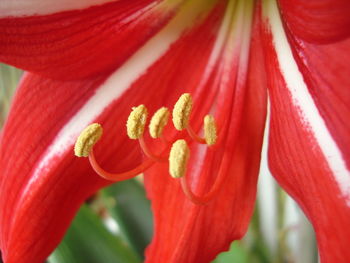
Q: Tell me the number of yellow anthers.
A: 6